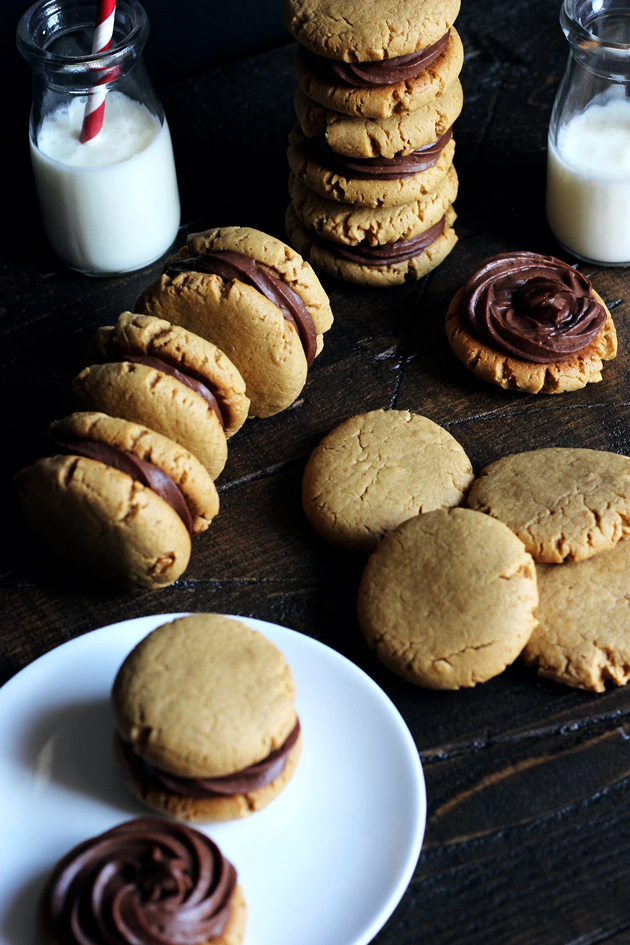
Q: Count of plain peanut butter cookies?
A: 4